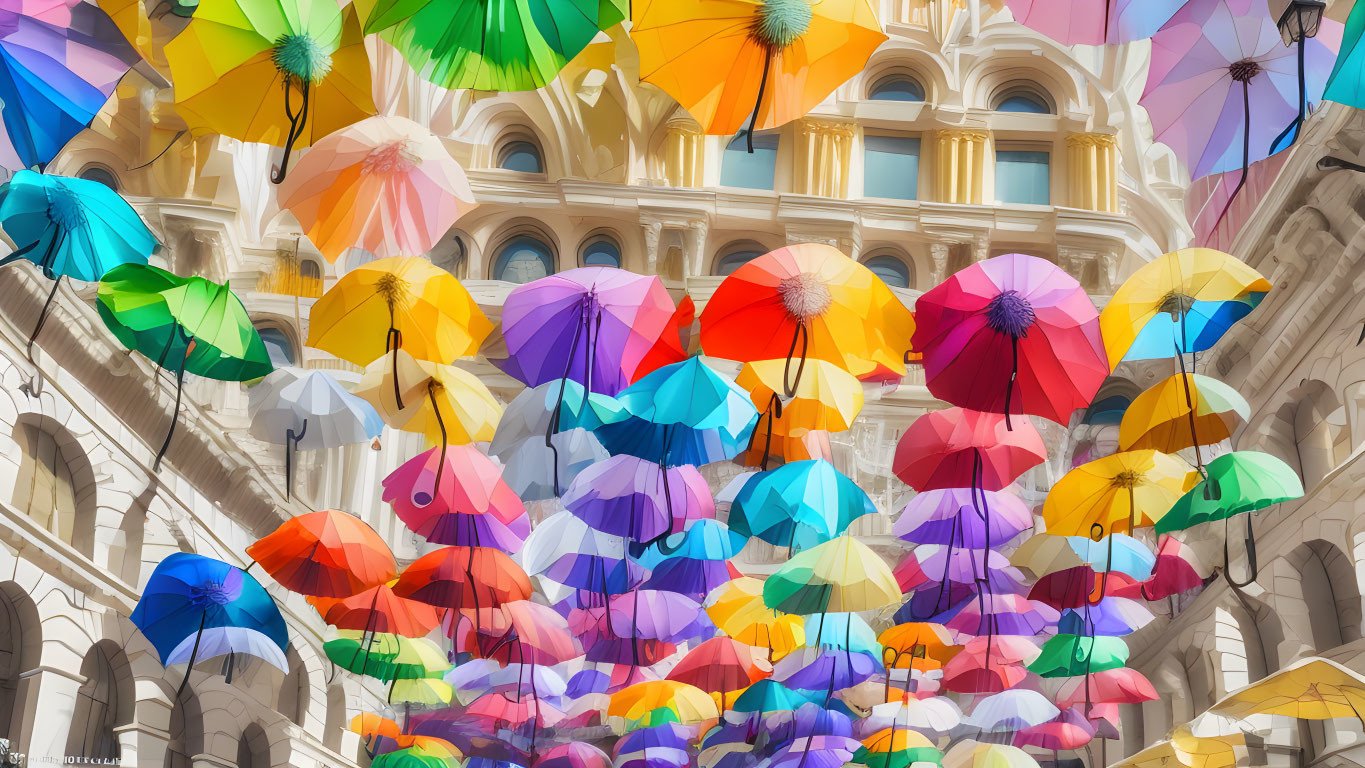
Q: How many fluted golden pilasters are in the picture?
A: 4